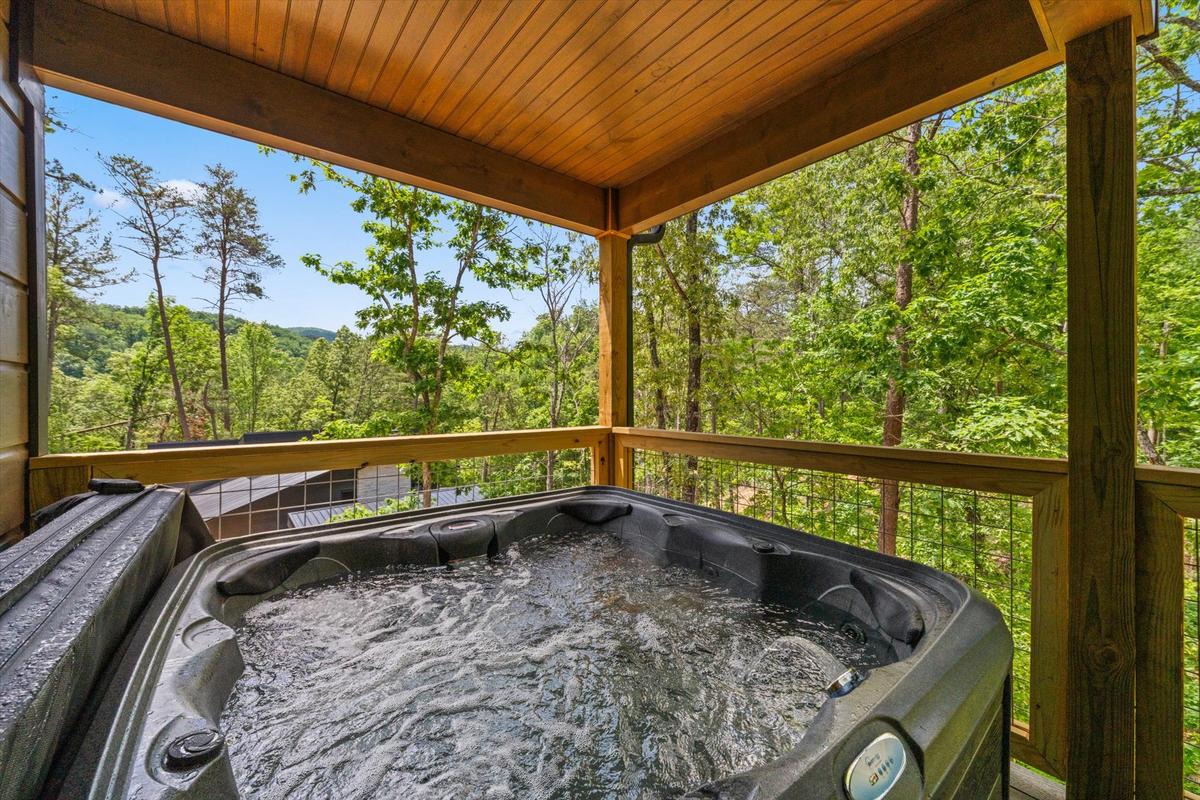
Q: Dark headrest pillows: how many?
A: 3